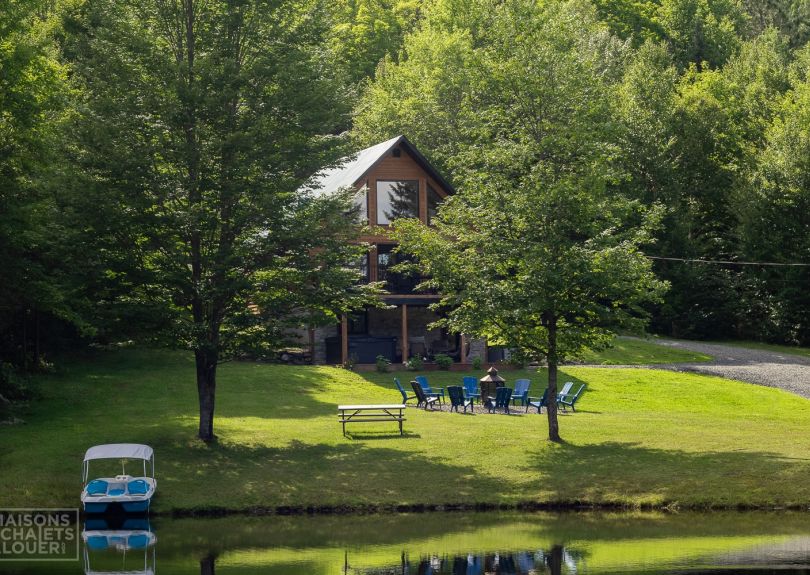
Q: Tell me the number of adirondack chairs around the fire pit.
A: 10